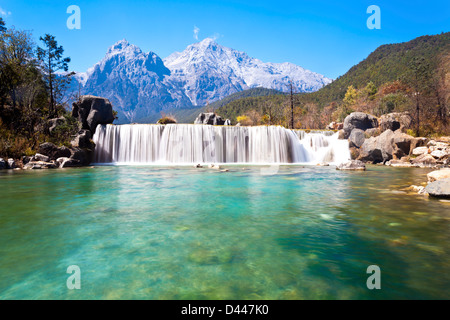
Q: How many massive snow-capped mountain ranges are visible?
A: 1